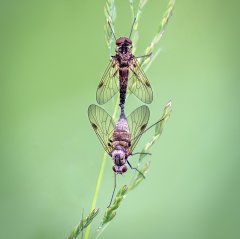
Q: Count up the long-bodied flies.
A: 2